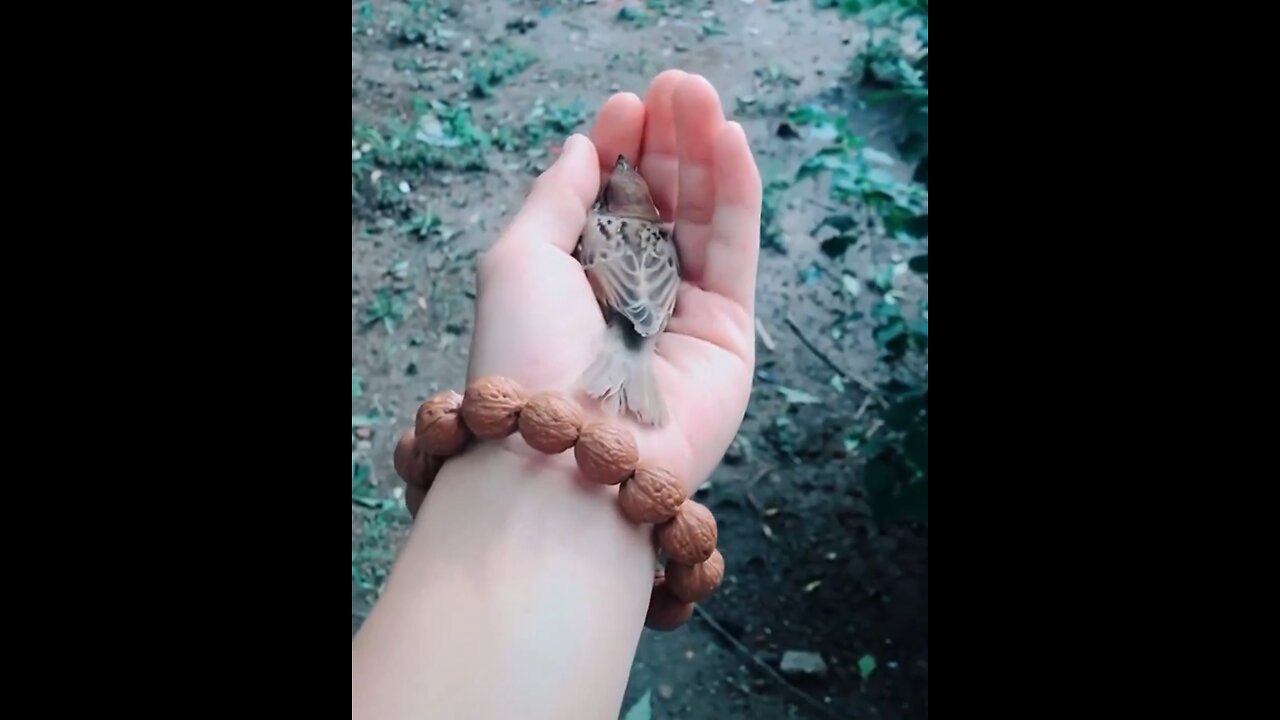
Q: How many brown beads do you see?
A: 10